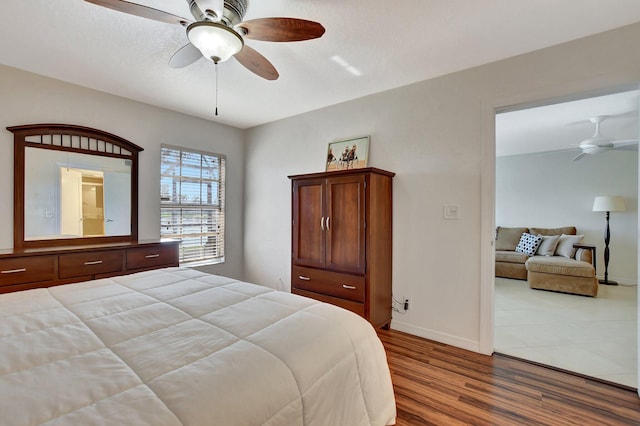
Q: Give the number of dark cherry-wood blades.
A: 3